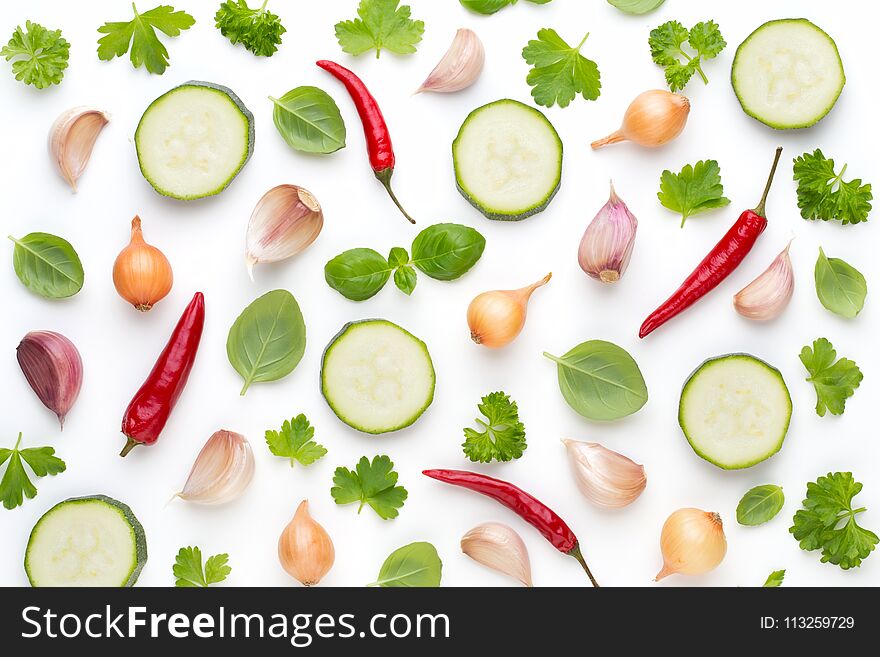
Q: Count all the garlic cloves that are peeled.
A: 0